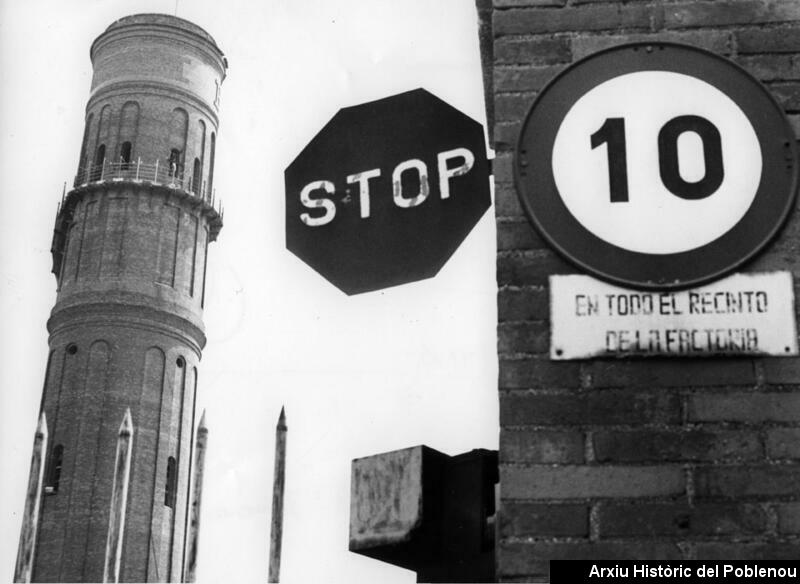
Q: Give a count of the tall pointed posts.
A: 4